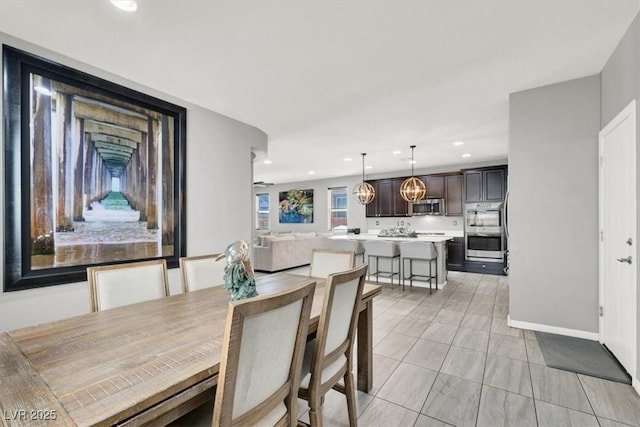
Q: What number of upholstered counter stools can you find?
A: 3